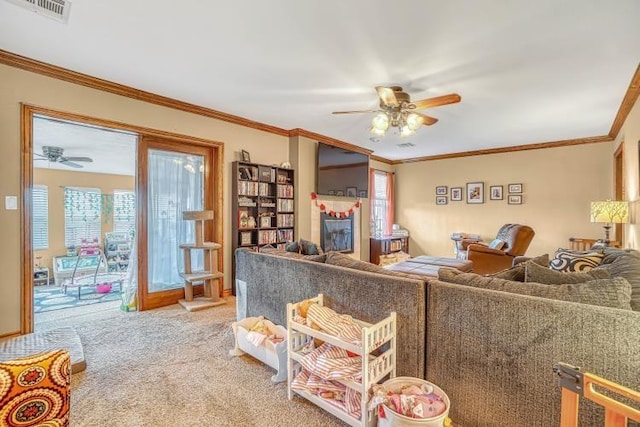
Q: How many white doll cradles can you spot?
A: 1